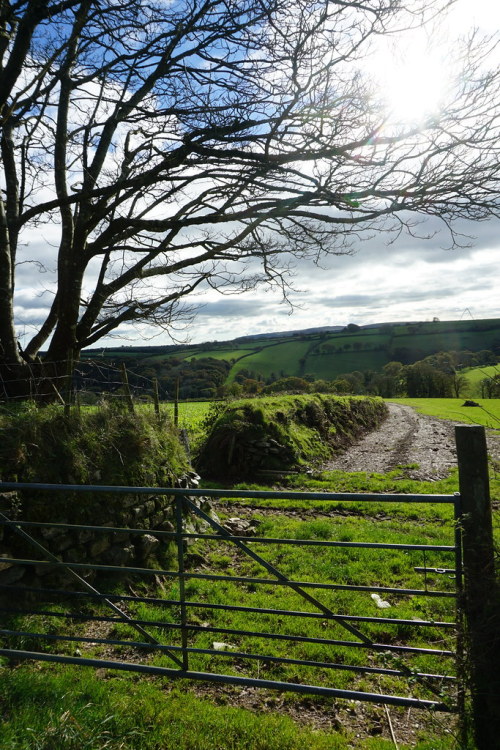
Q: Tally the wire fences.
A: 1